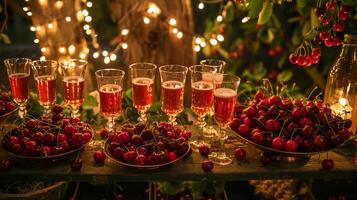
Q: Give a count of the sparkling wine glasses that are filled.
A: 9